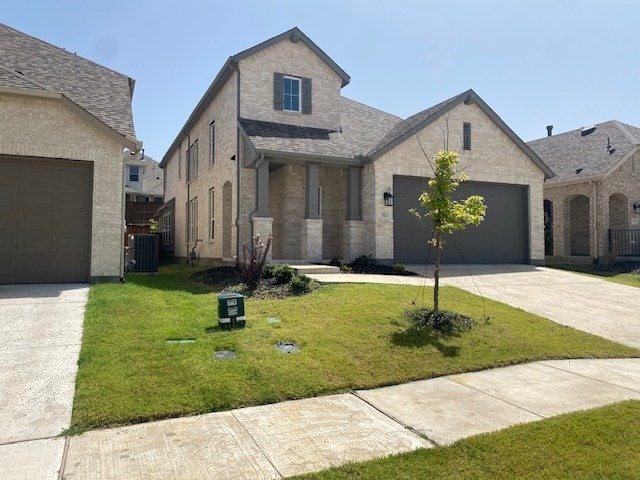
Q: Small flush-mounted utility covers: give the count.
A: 4